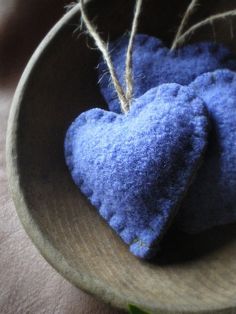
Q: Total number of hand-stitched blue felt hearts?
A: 3